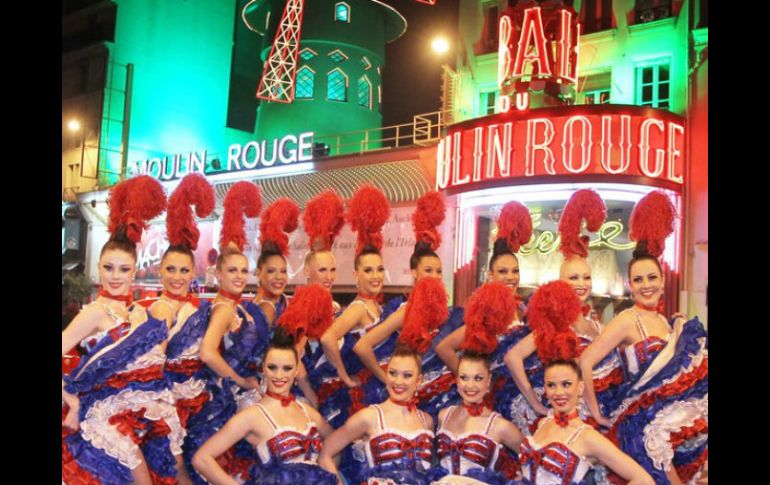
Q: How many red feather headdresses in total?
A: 14